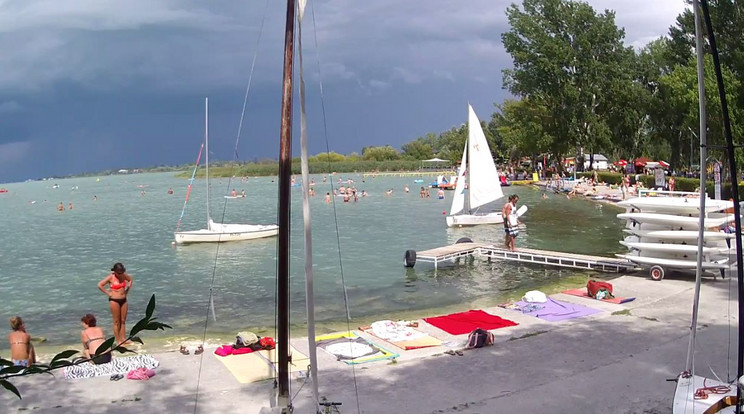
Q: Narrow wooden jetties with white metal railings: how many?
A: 1